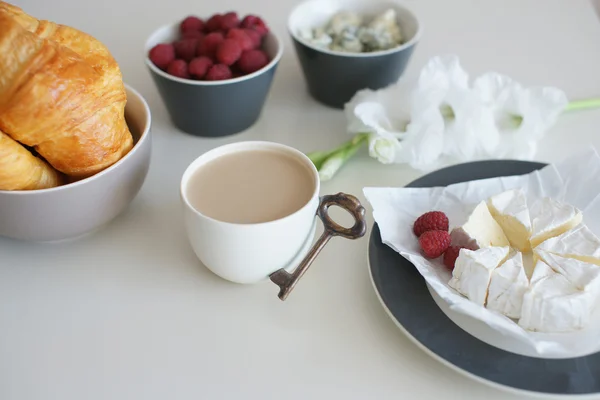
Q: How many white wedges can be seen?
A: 8